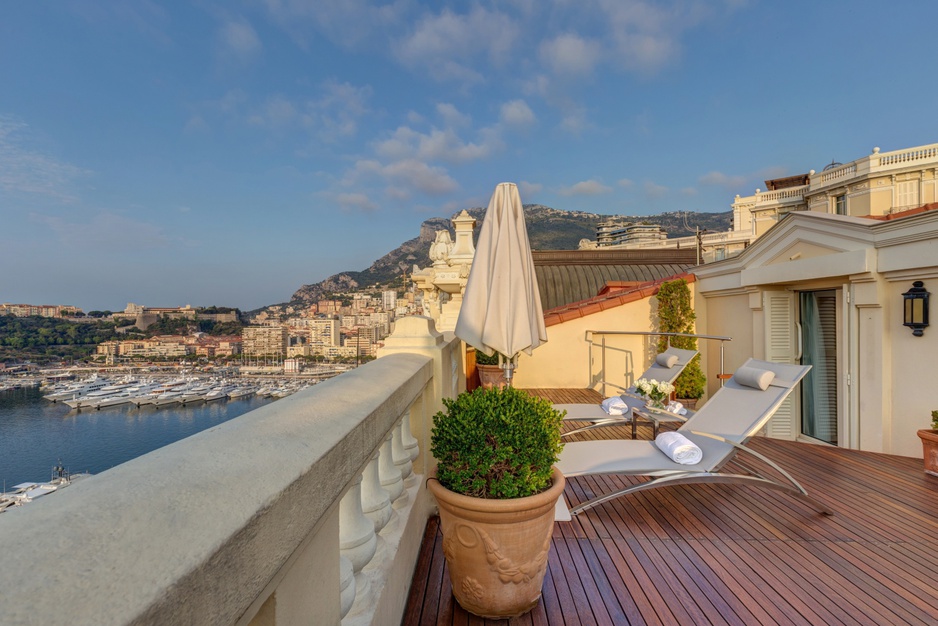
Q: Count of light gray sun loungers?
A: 2